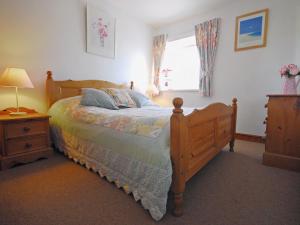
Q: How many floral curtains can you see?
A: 2